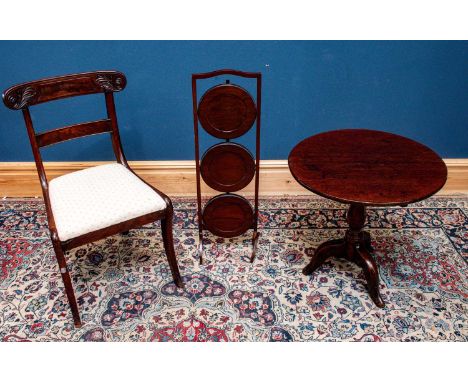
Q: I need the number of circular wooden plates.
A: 3